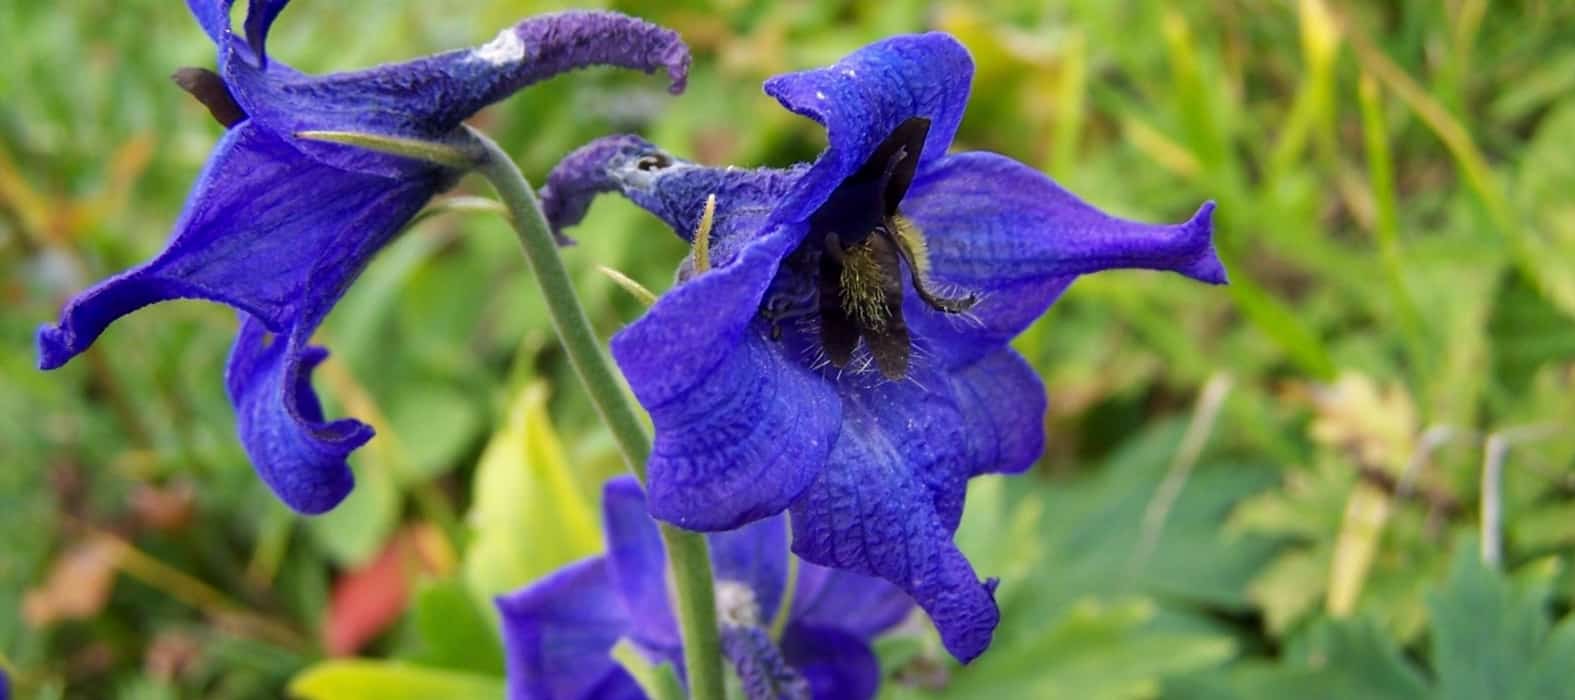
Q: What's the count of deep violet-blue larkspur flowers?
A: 3